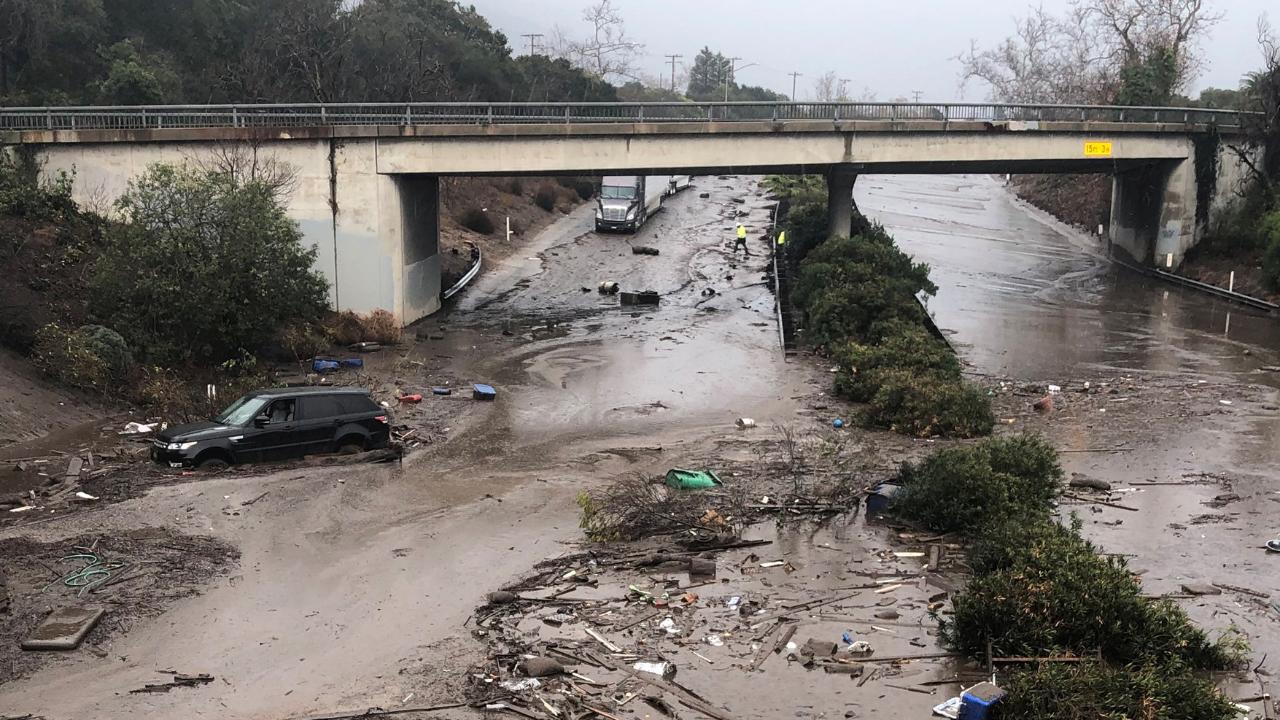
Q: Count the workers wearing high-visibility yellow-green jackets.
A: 2